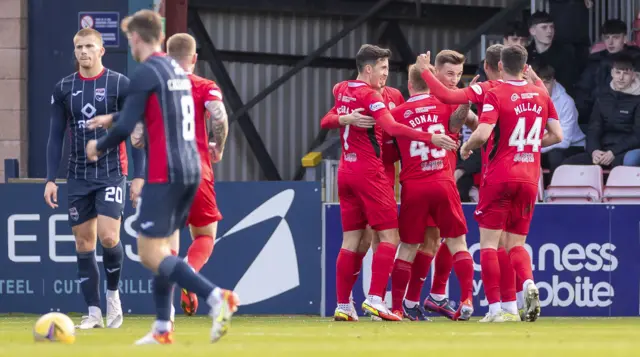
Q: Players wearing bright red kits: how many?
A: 7